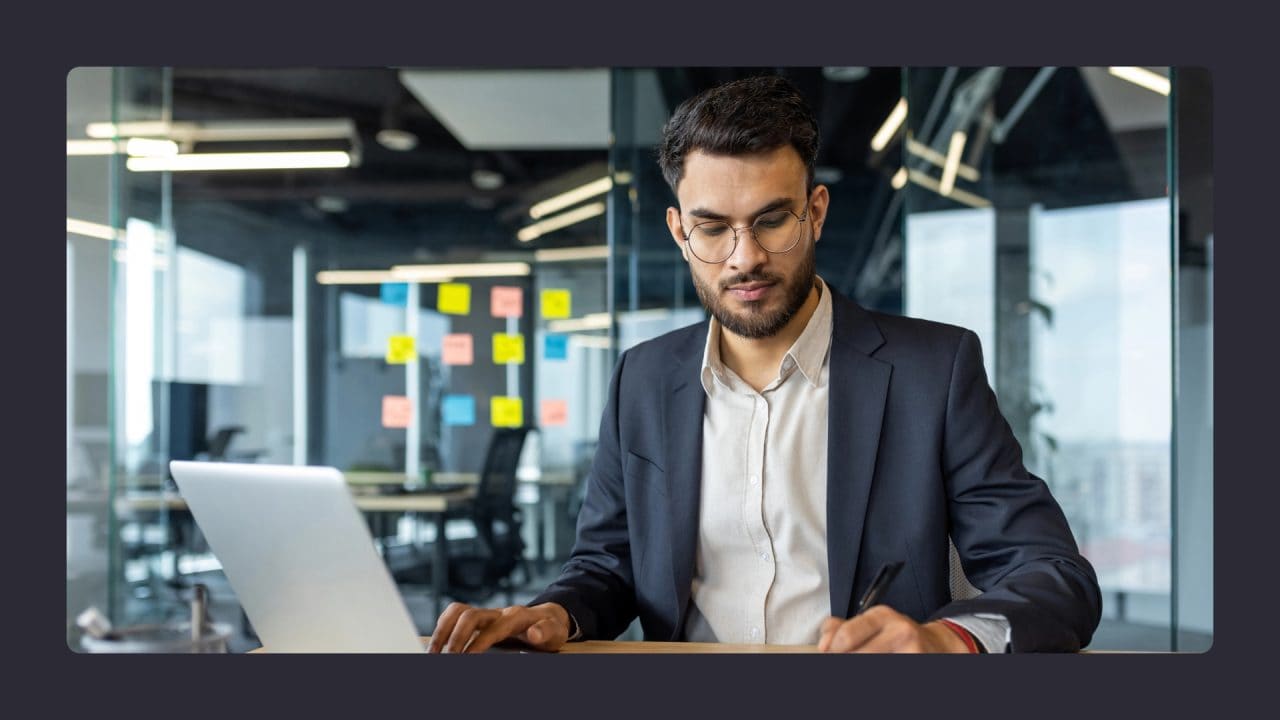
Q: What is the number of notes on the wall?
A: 12